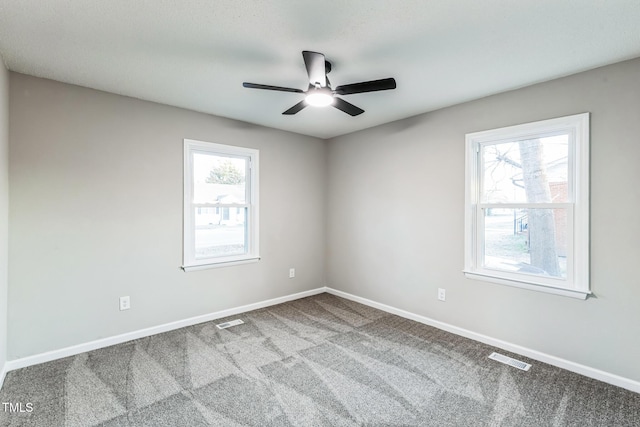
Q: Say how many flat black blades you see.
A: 5